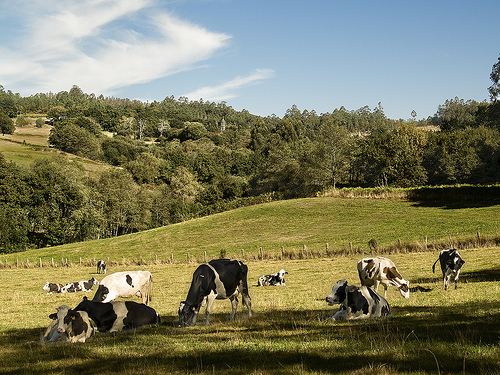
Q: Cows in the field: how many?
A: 11